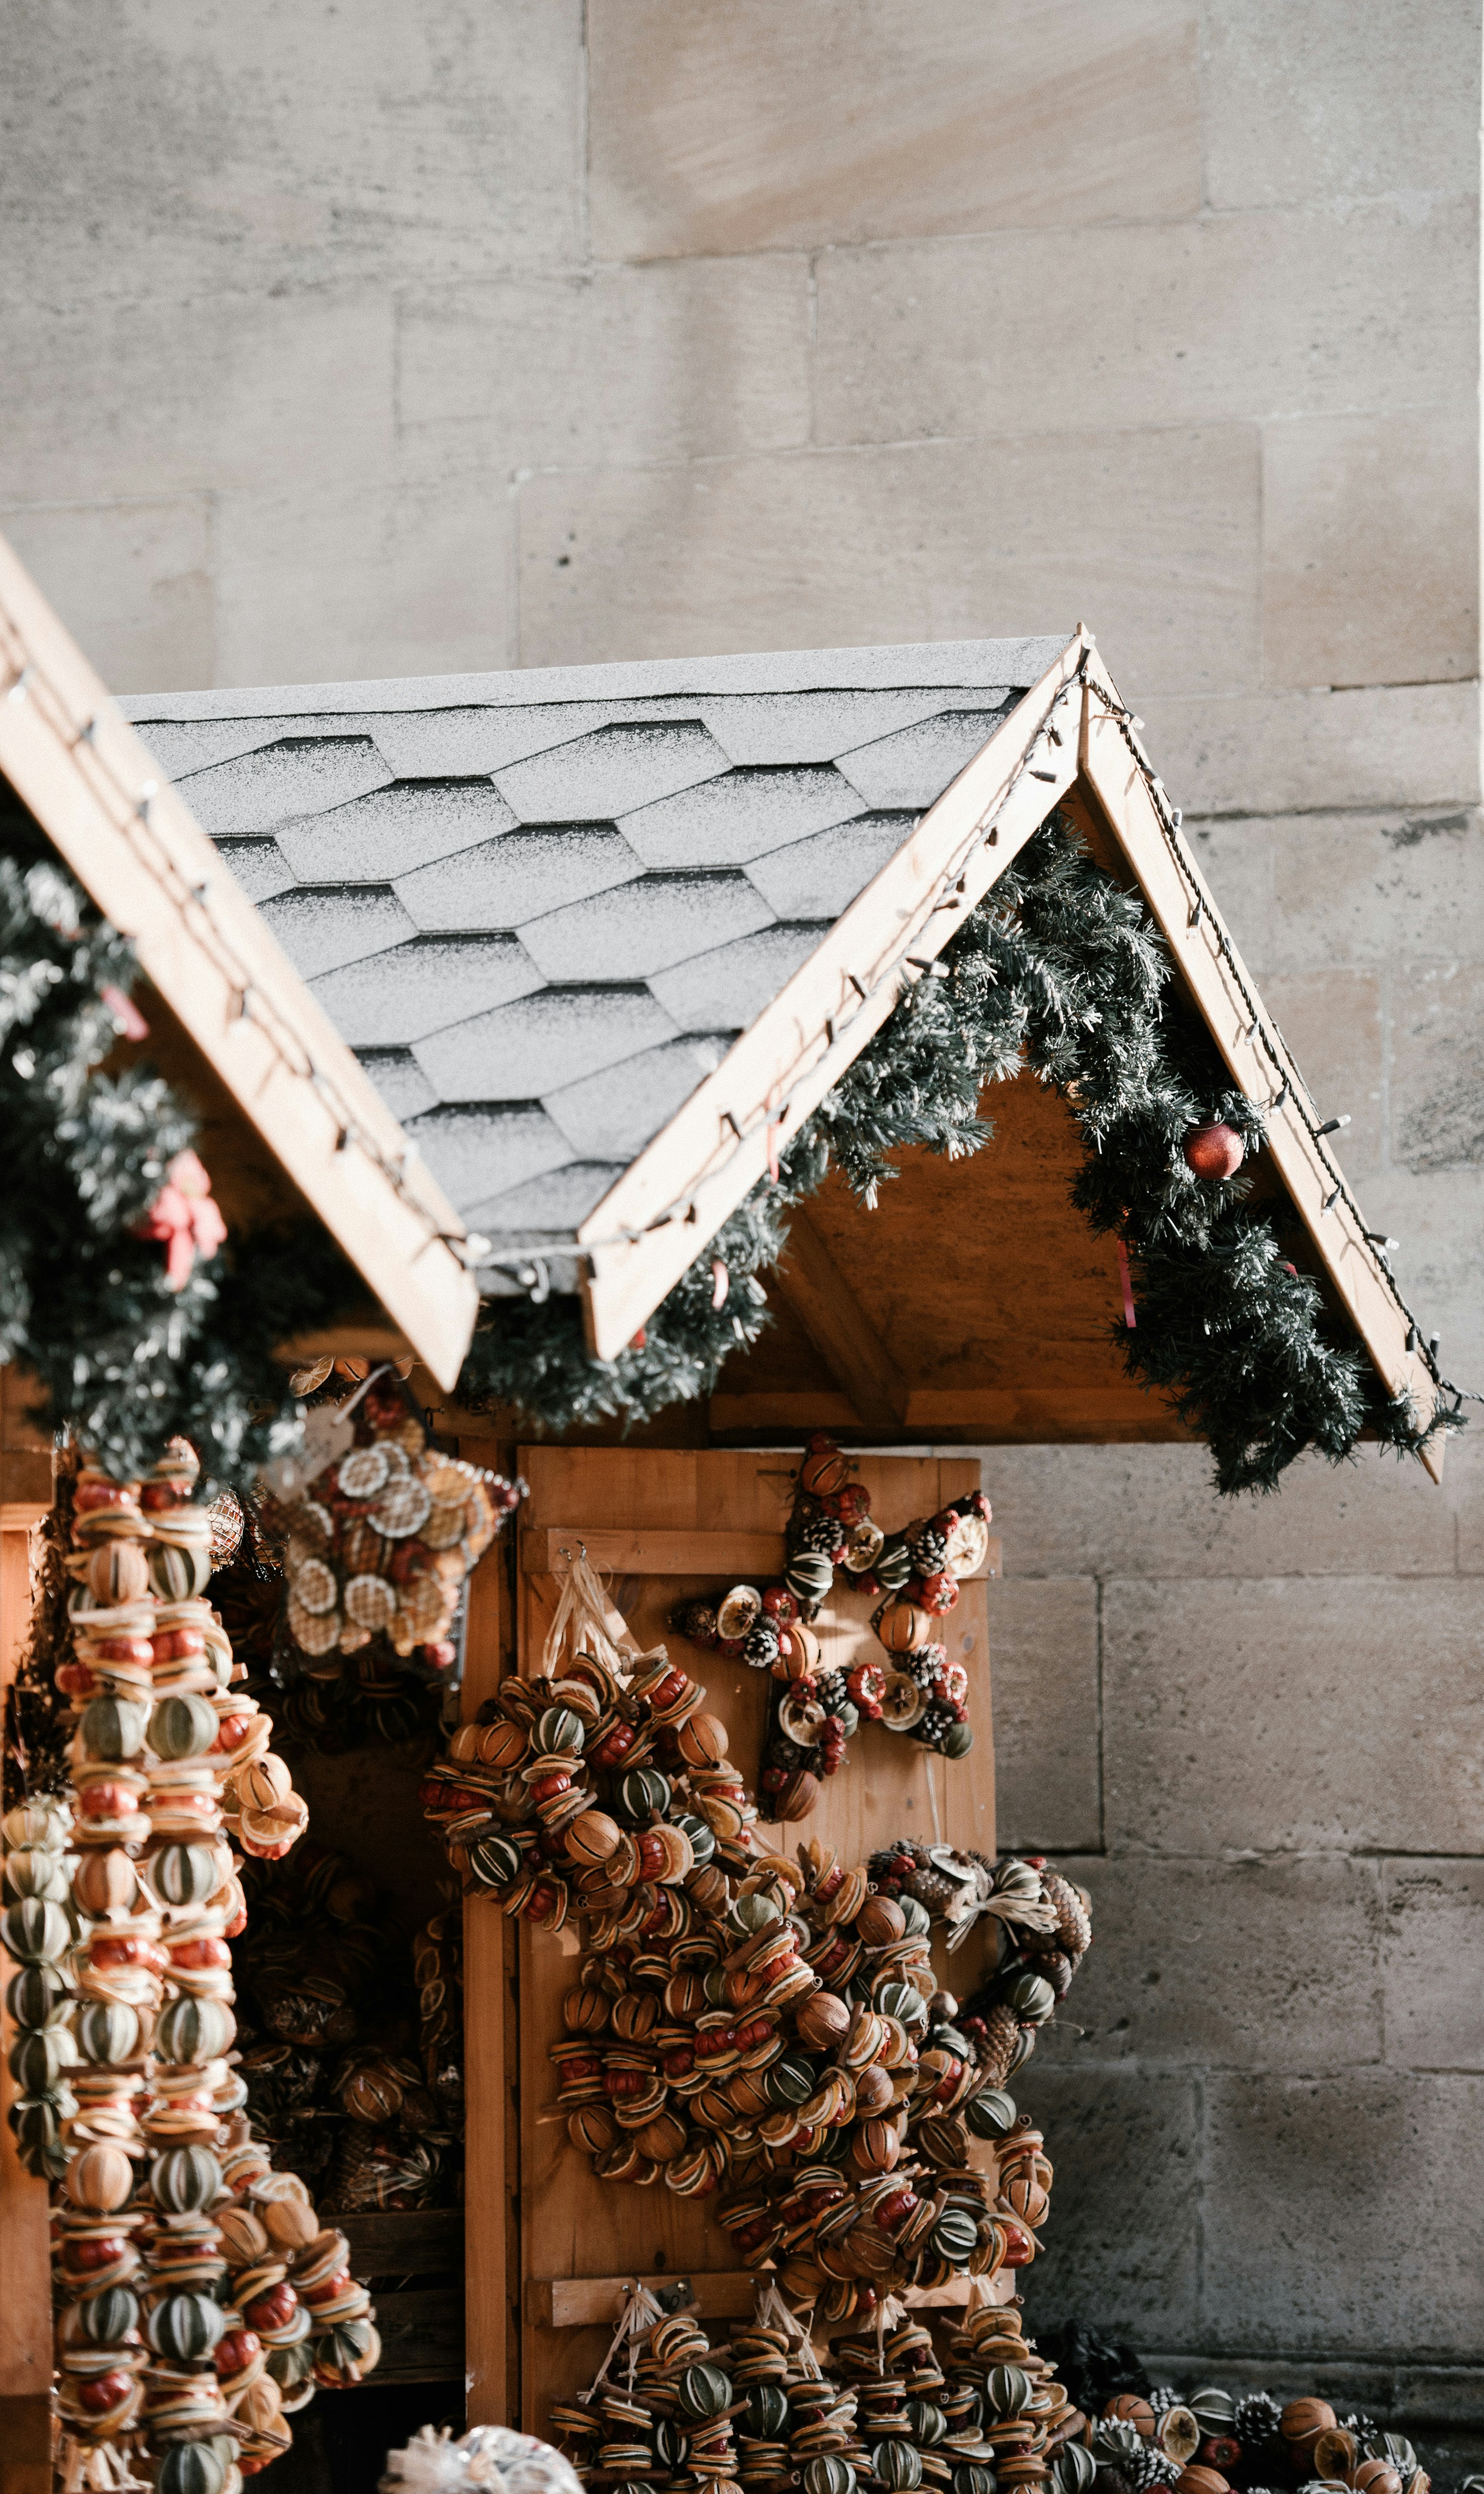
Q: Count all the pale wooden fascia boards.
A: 3